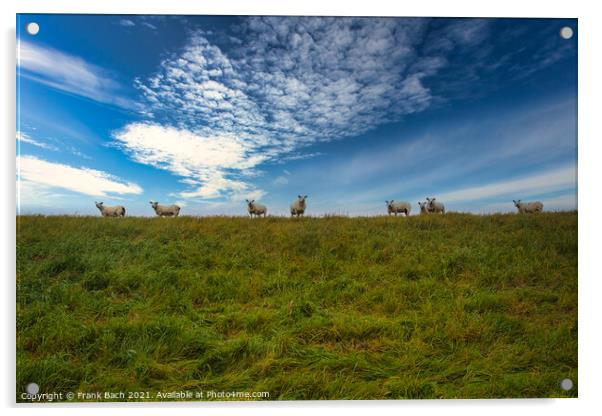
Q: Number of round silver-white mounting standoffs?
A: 4